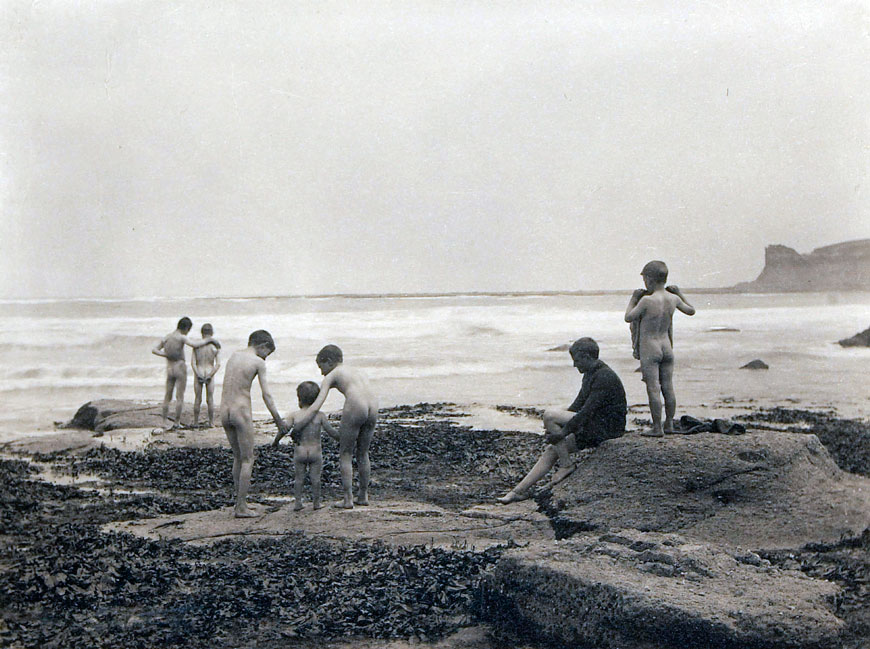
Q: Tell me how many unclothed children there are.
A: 6